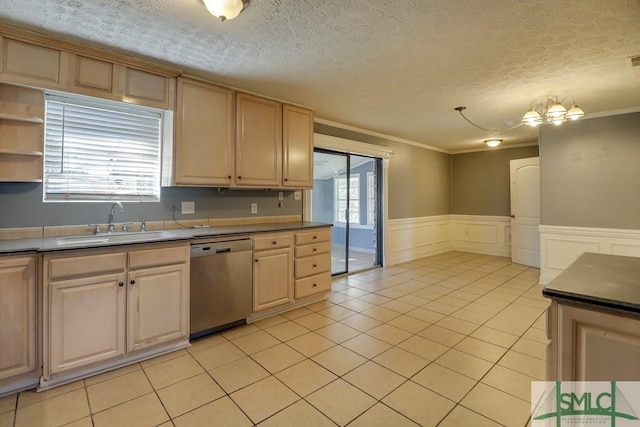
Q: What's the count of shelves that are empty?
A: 3